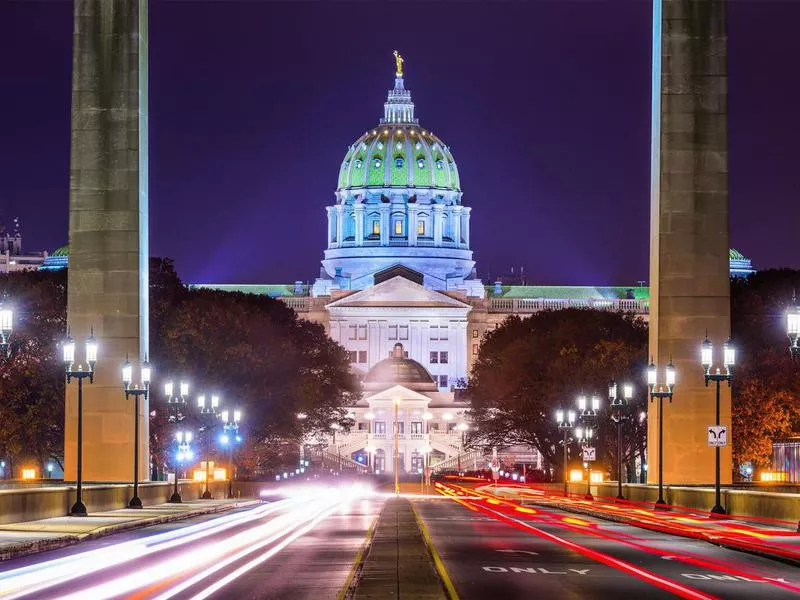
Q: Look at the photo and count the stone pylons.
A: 2